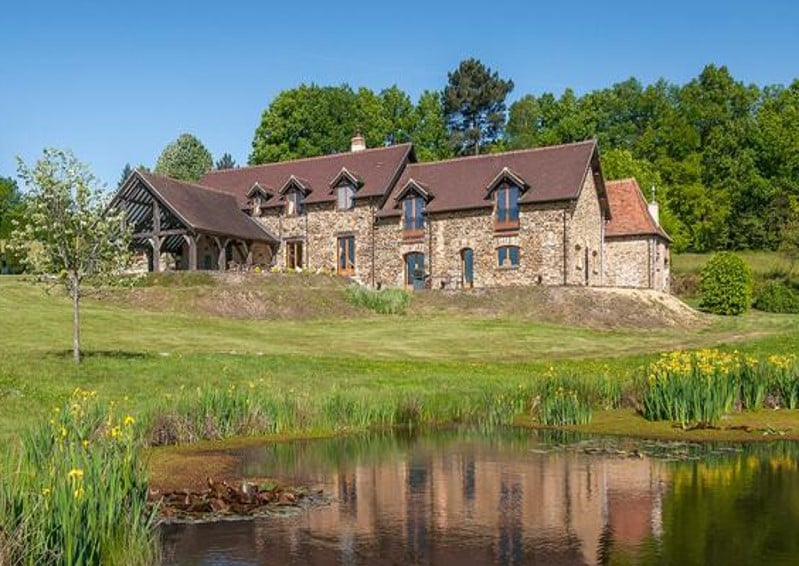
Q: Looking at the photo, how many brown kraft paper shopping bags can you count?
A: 0